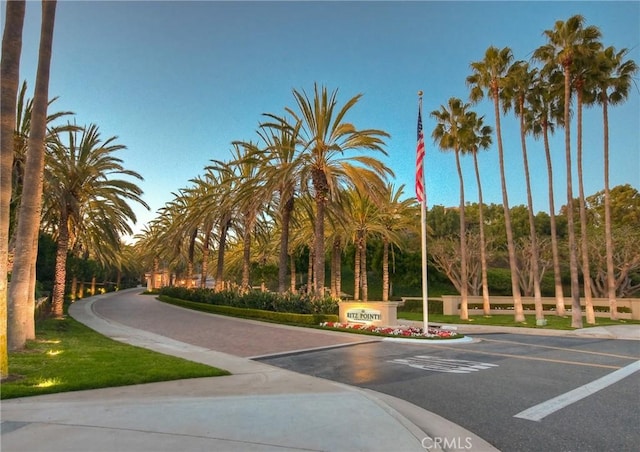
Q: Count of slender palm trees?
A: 8